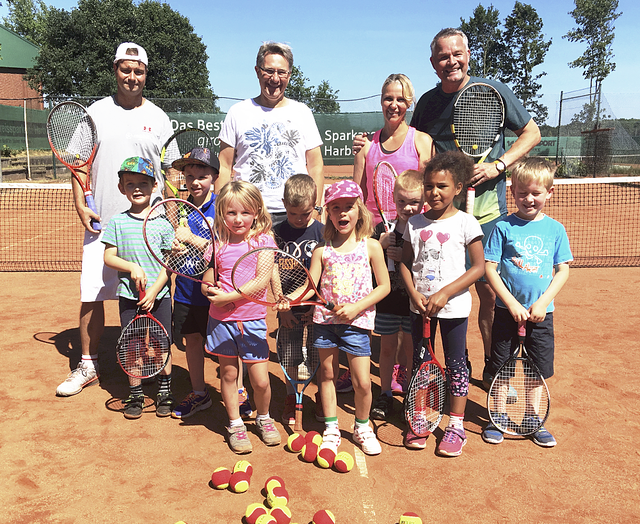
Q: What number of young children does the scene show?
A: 8